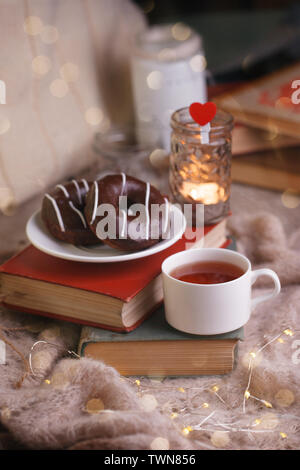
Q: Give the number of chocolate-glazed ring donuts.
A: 2